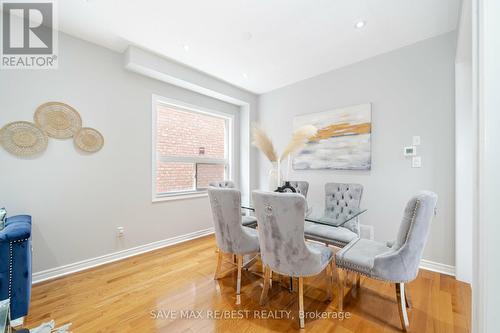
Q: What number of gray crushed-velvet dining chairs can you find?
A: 6